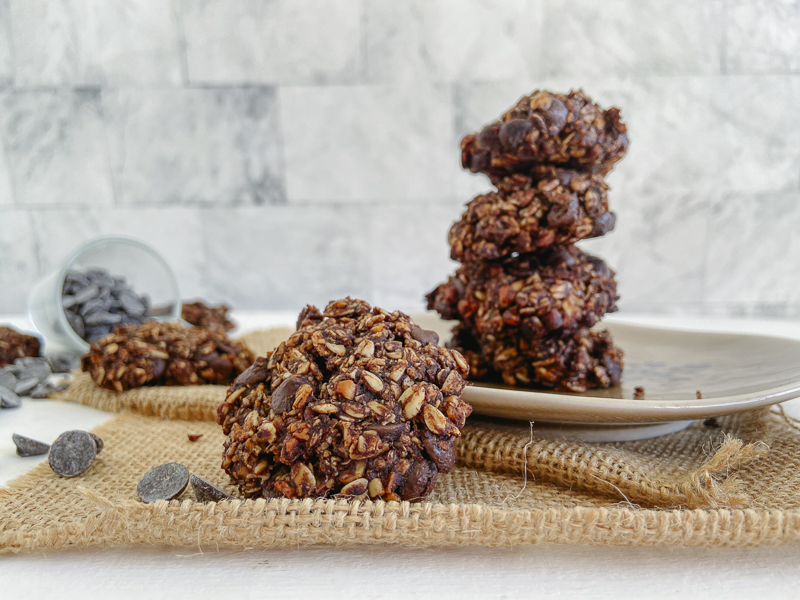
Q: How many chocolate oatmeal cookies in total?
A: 8